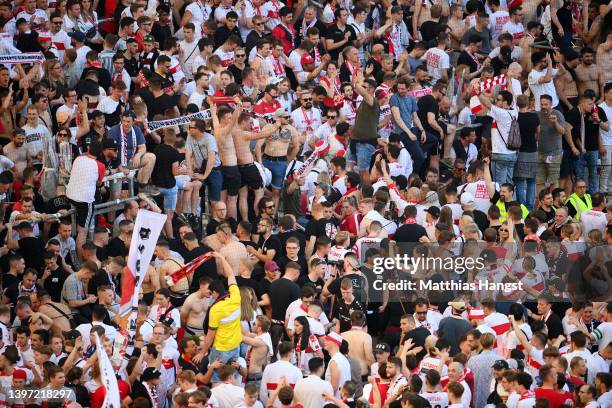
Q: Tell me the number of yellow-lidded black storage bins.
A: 0